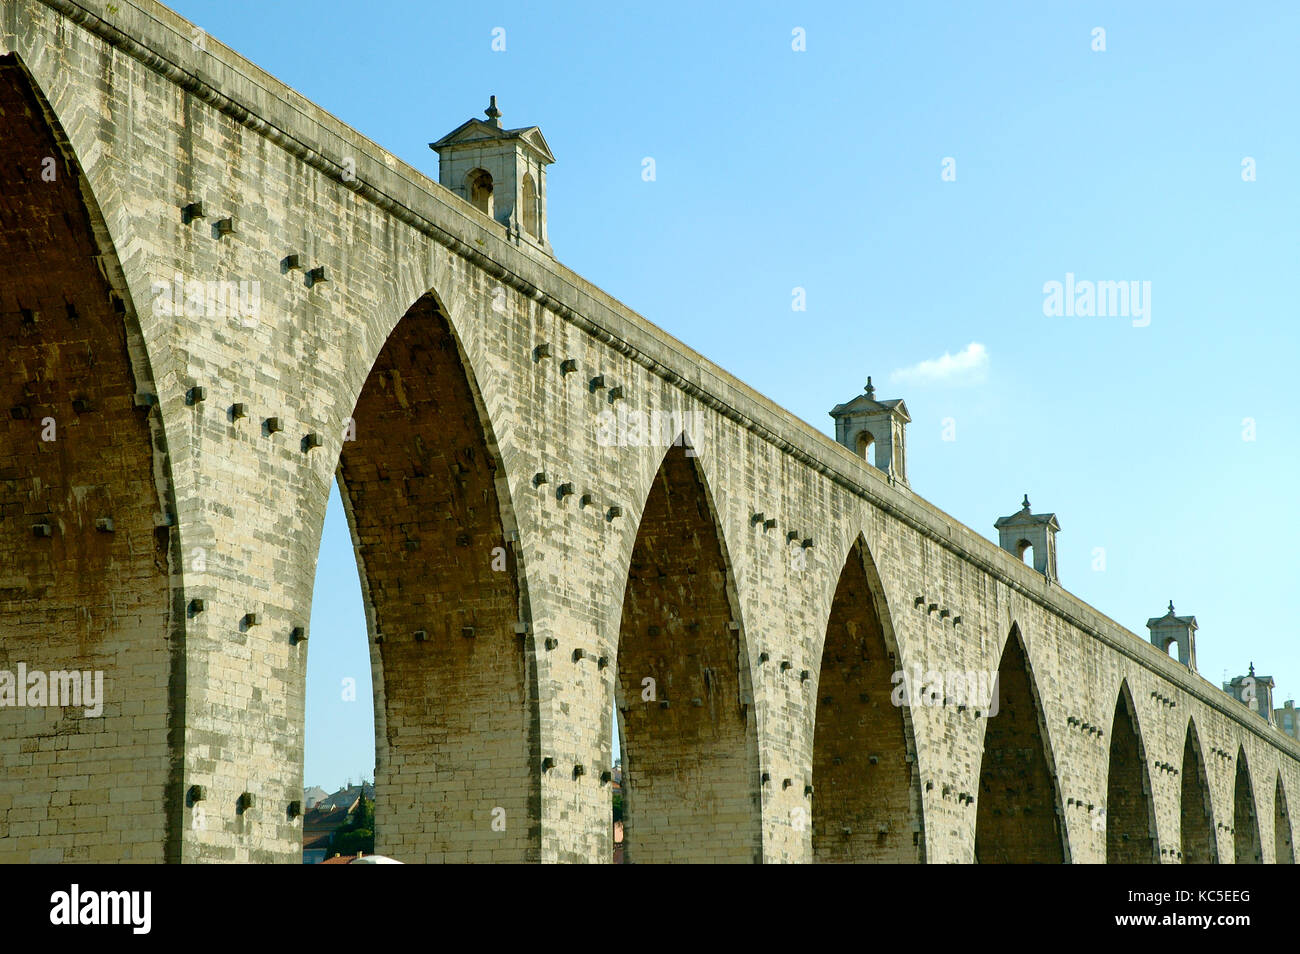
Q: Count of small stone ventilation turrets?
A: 5